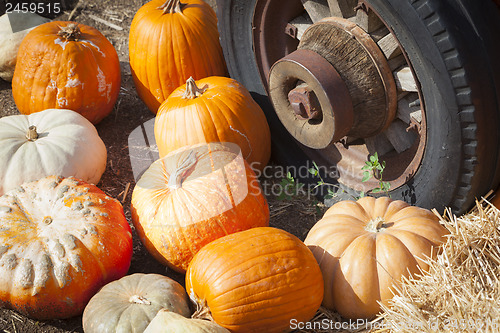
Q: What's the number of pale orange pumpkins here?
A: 1